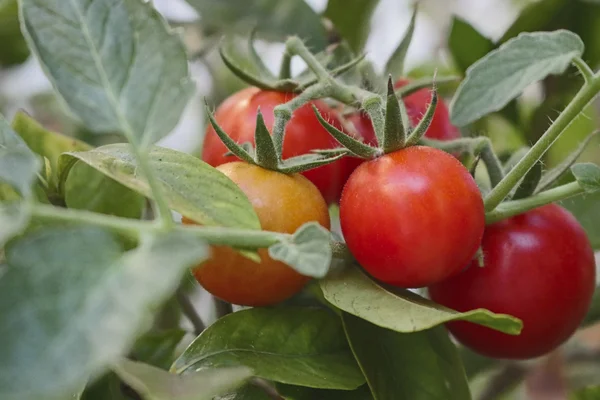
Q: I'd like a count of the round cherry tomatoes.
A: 5